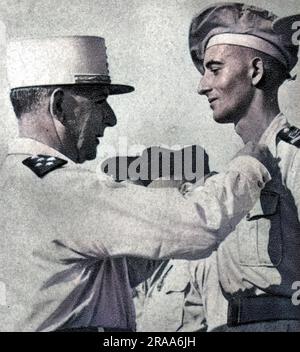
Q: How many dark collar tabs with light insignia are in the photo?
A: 2